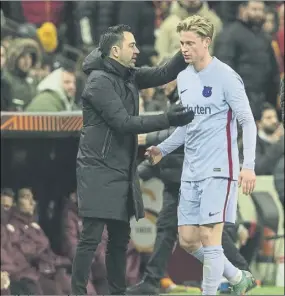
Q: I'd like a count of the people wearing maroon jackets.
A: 3